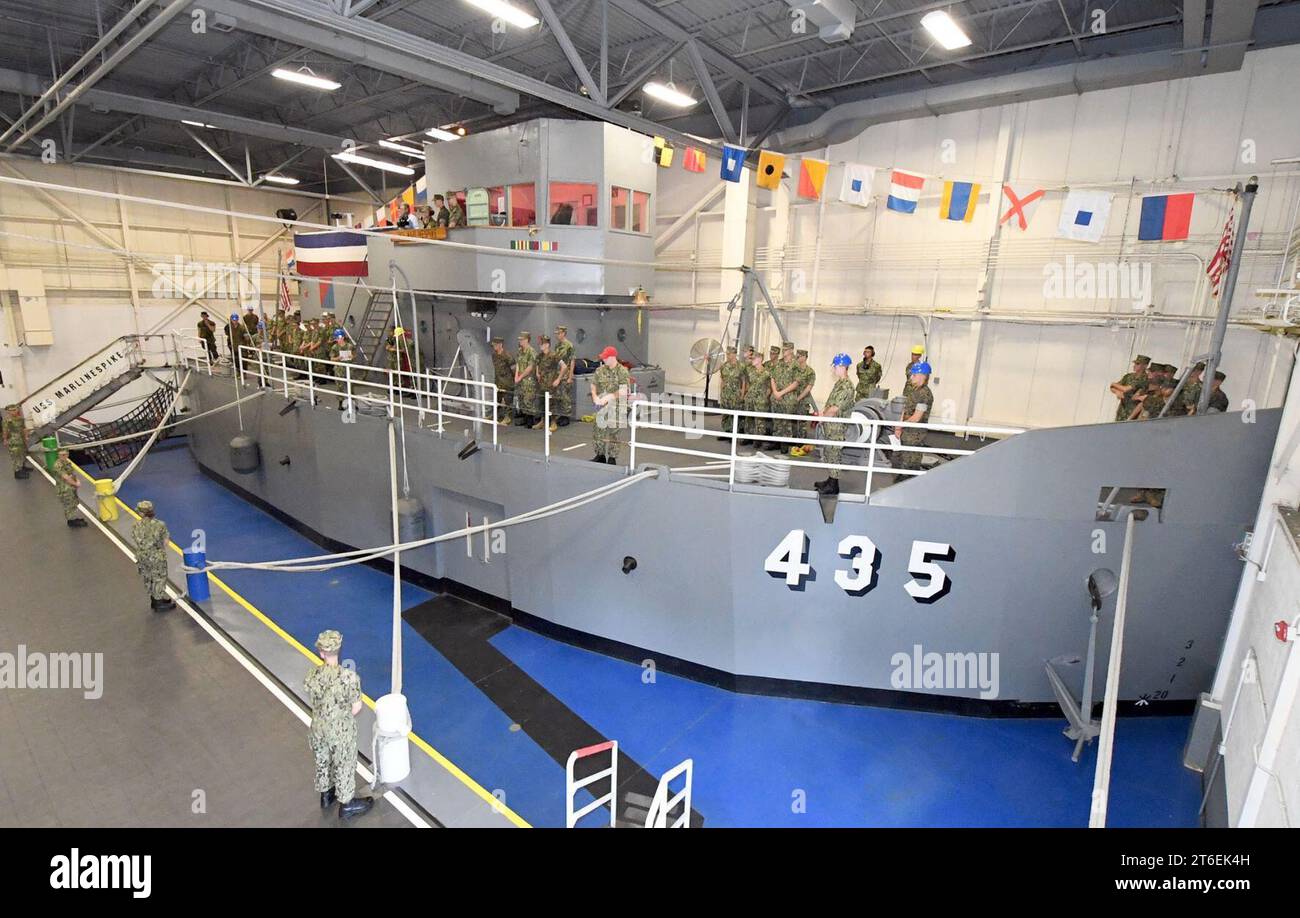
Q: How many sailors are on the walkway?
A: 4